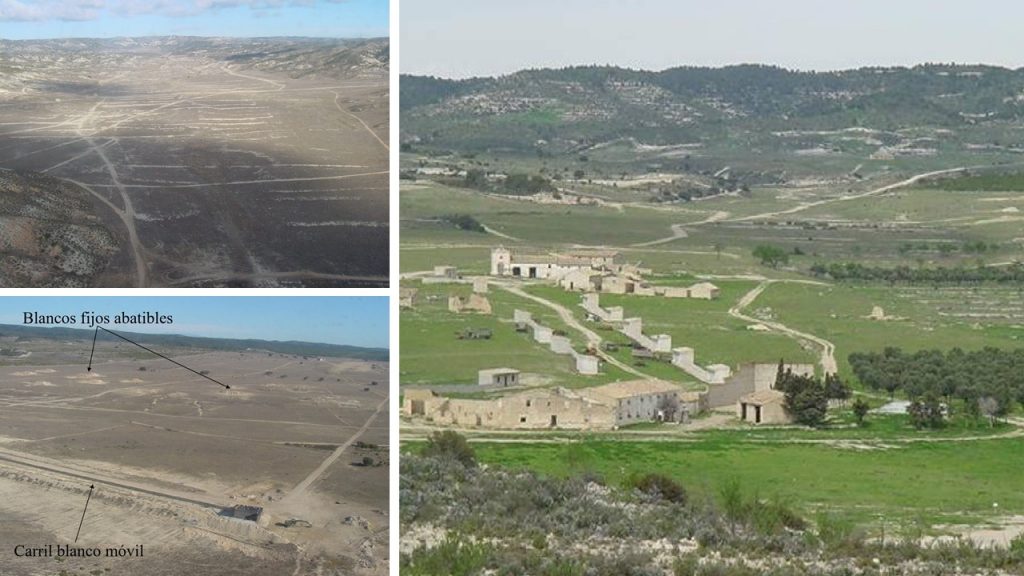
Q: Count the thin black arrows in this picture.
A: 3